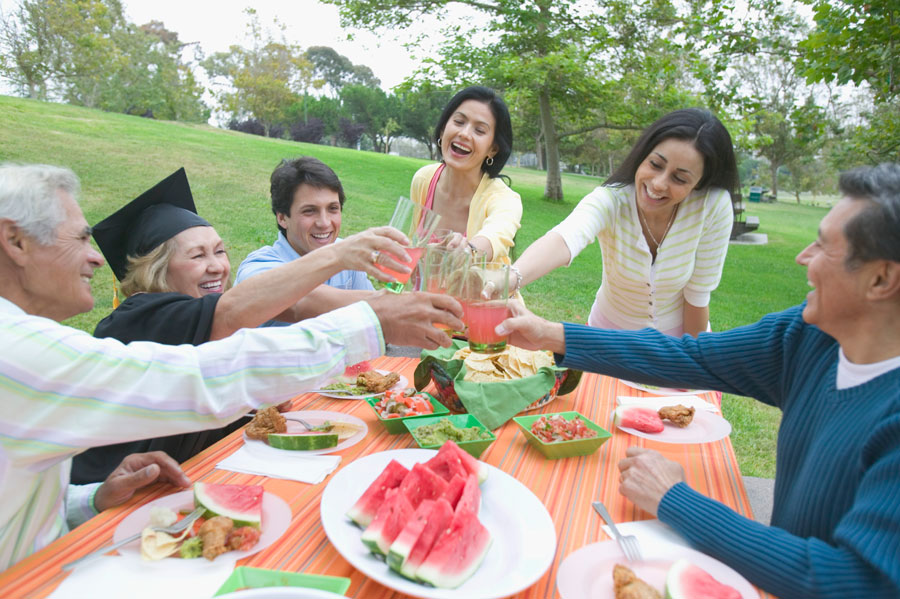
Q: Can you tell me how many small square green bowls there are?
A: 4